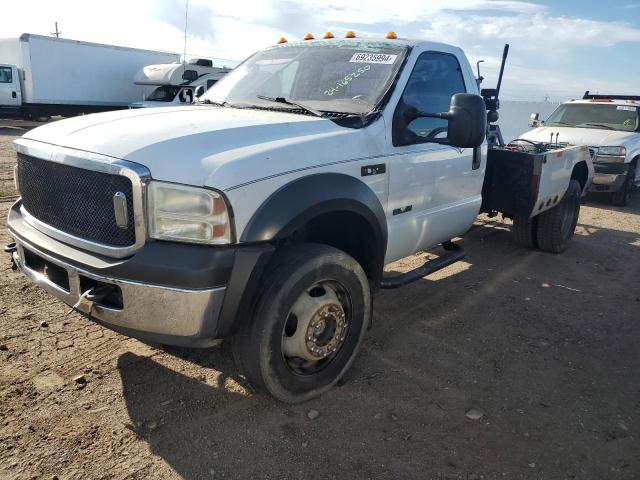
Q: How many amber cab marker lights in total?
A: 5